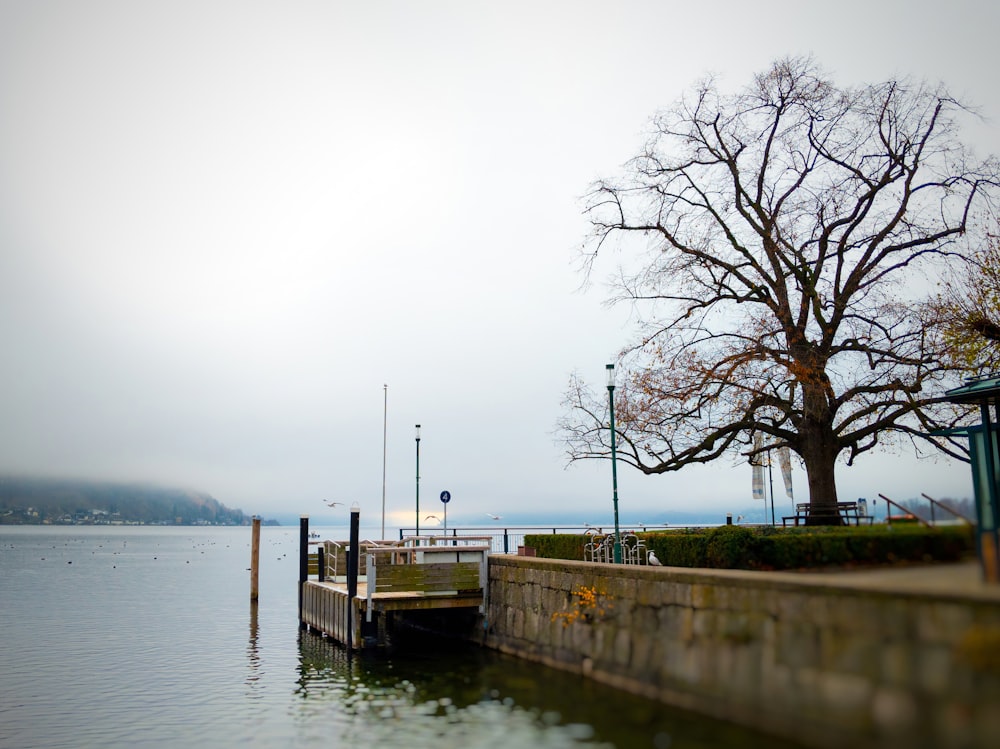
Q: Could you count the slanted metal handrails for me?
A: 2